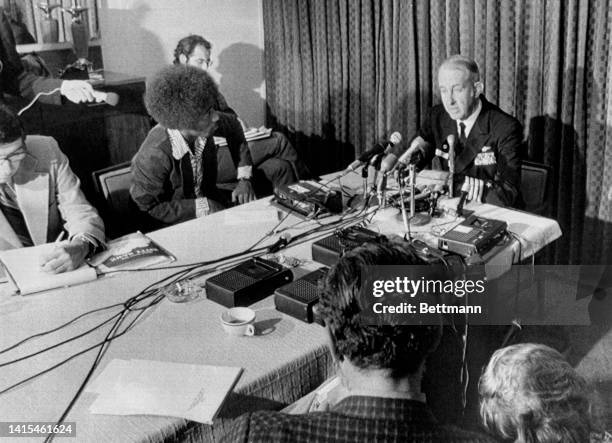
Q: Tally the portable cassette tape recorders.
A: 5